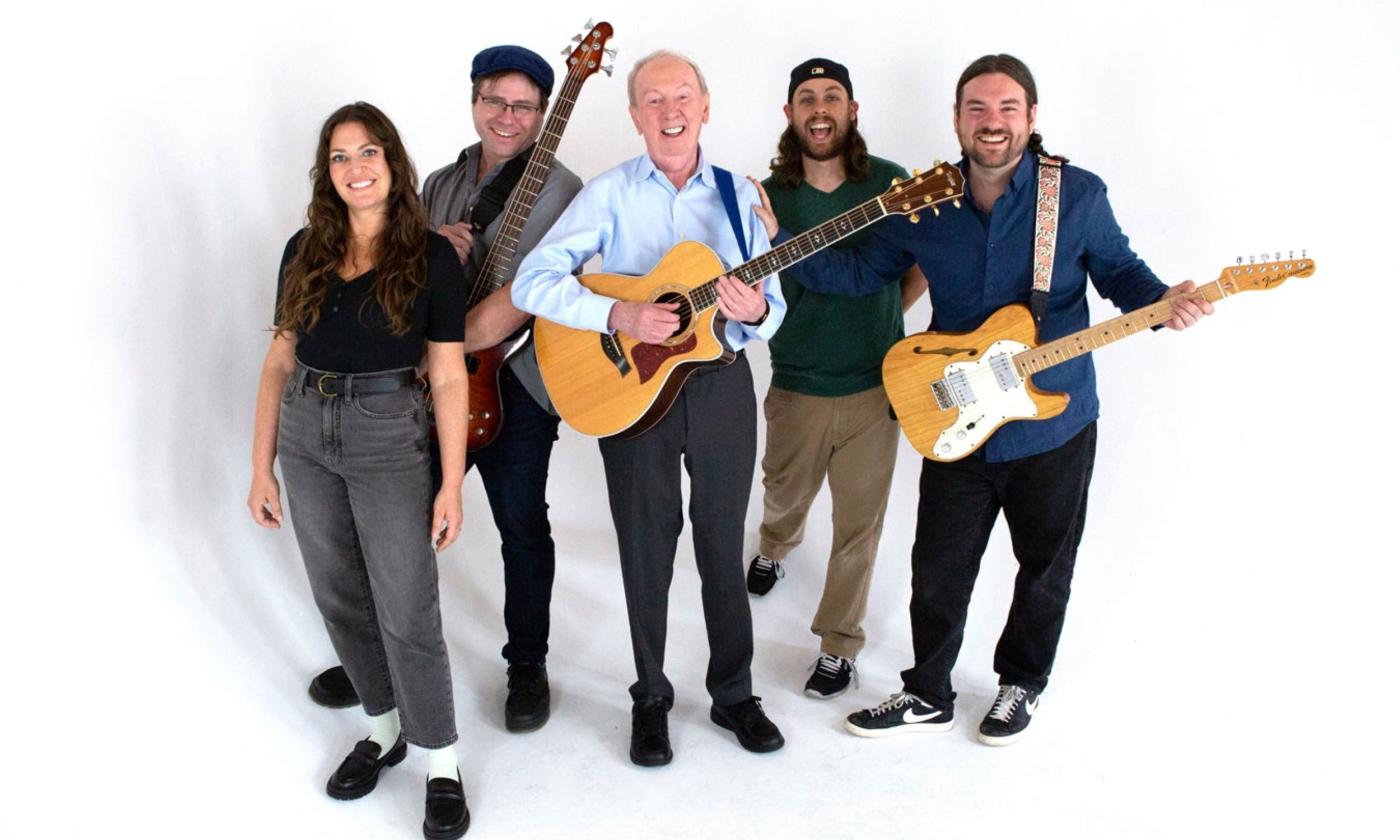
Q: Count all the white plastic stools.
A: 0